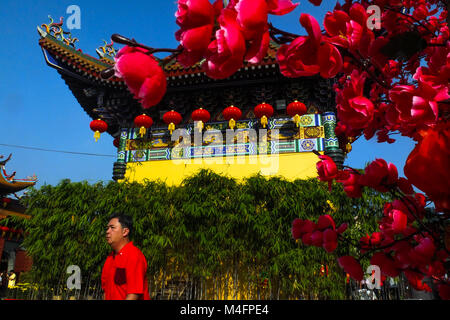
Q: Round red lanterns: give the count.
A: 7